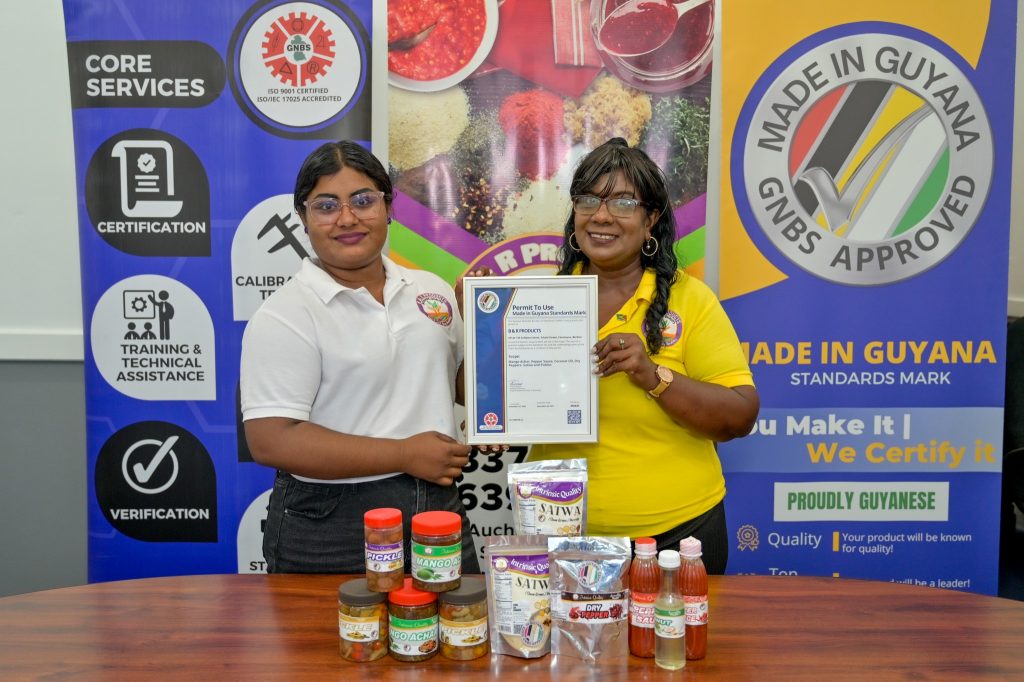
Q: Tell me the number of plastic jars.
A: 5